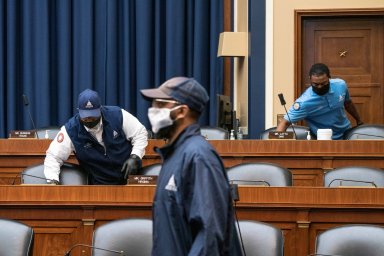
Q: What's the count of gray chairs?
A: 12